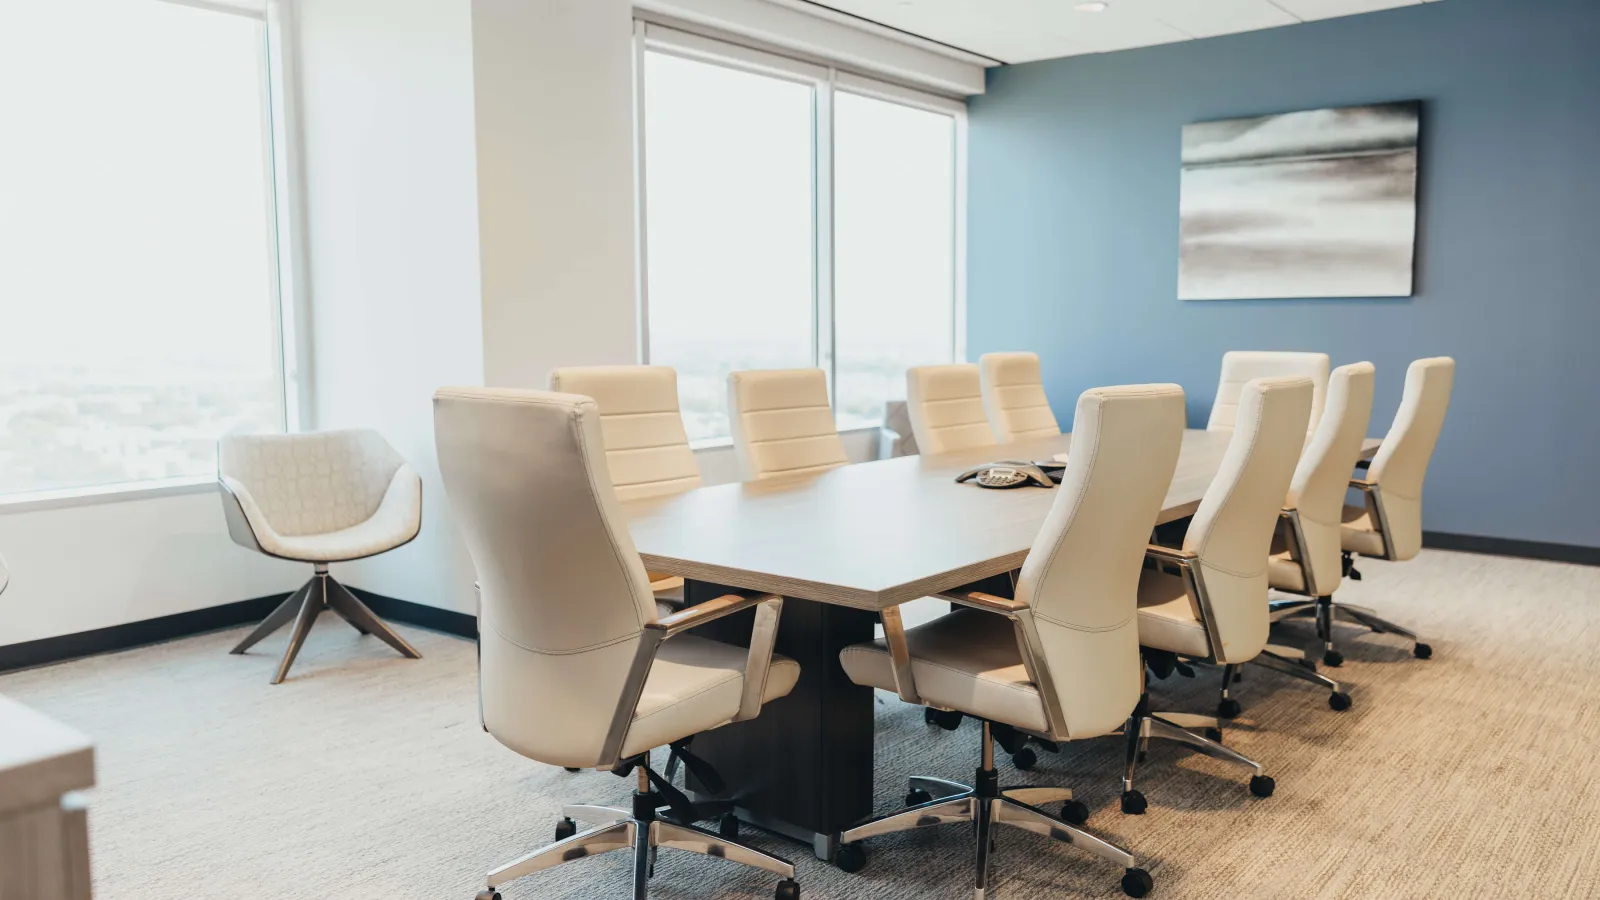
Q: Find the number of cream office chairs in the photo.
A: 10